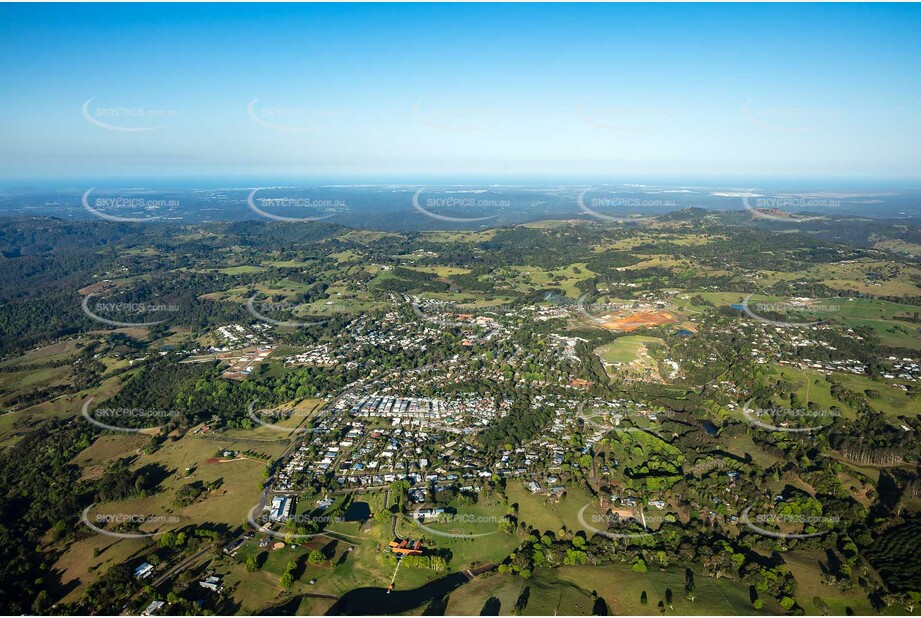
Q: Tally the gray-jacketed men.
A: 0